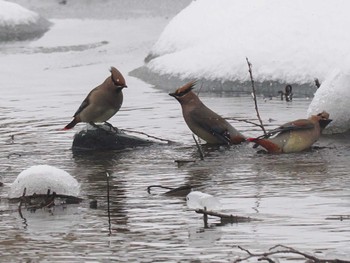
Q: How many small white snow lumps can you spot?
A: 2